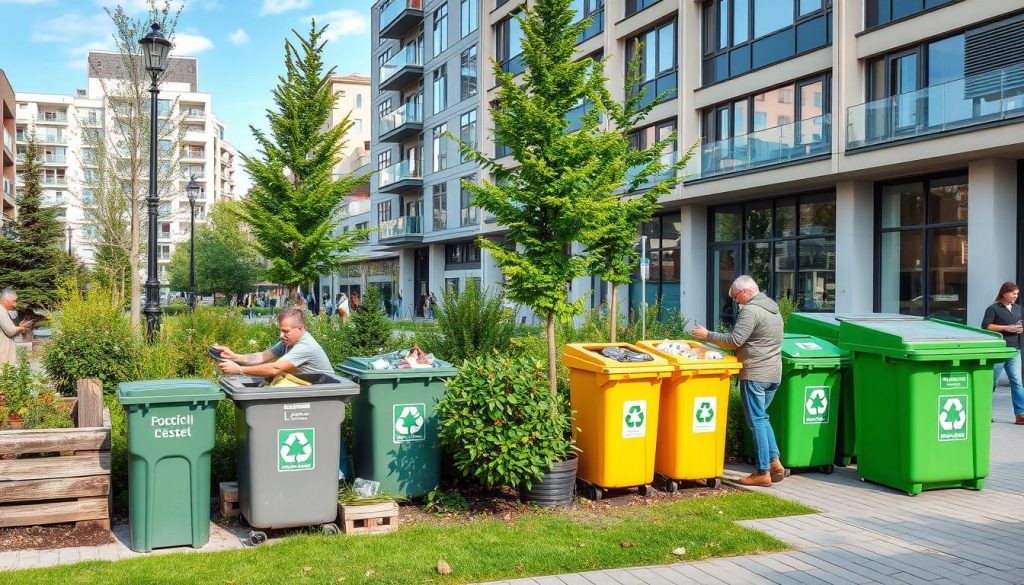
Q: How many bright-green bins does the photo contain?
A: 3